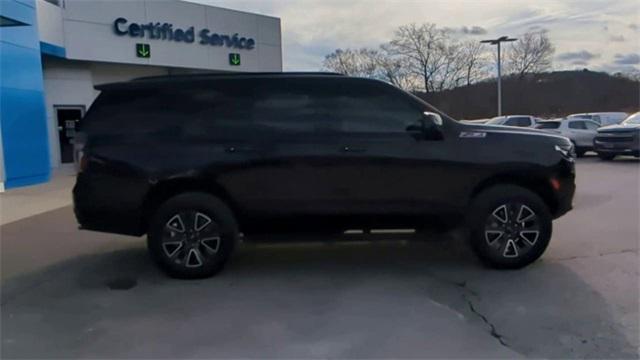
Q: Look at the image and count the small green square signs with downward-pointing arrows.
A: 2